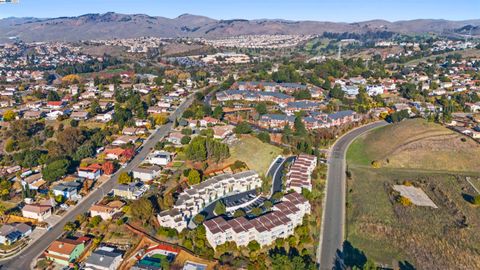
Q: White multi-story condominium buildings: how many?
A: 3